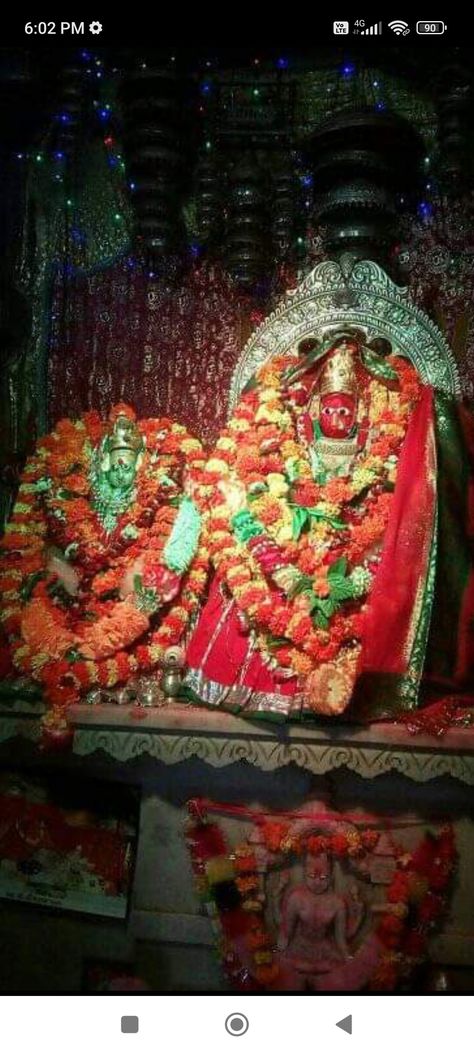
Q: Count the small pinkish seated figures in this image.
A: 1